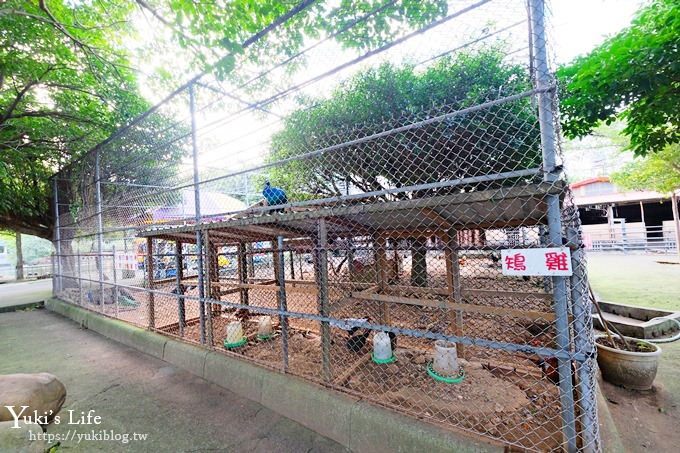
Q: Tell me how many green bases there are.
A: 4